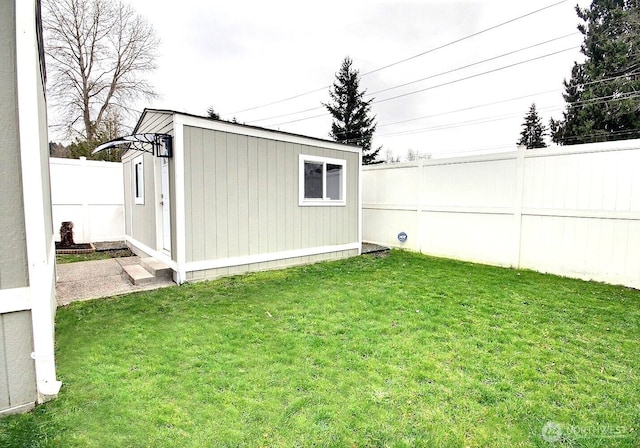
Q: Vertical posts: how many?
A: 3